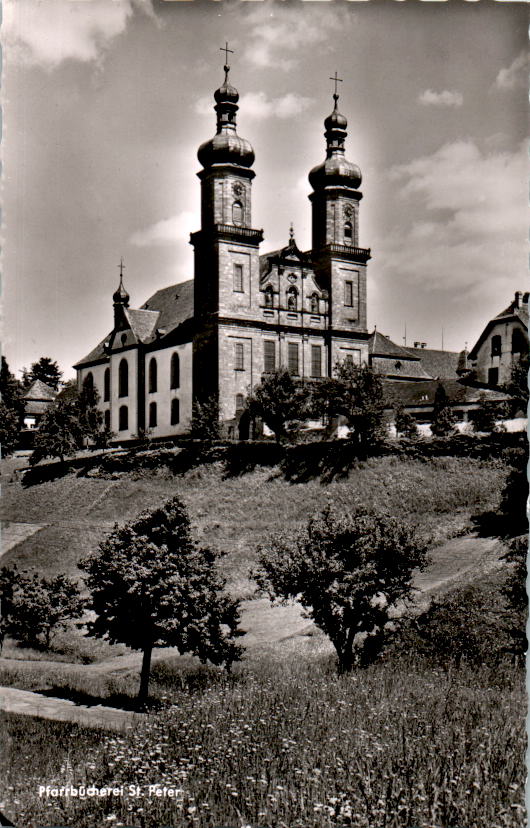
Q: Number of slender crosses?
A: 3